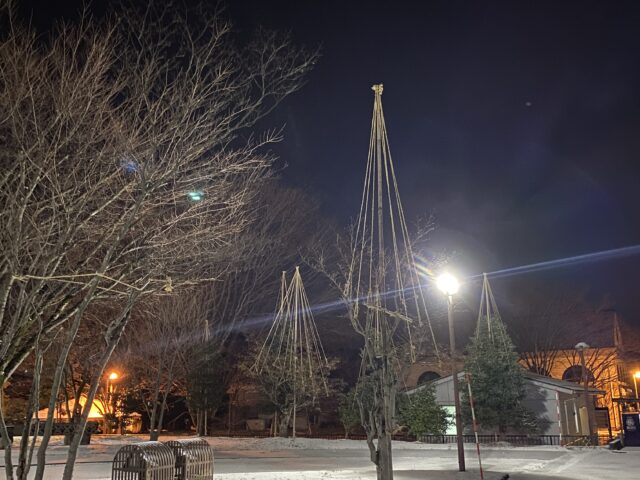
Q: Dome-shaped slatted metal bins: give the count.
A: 2